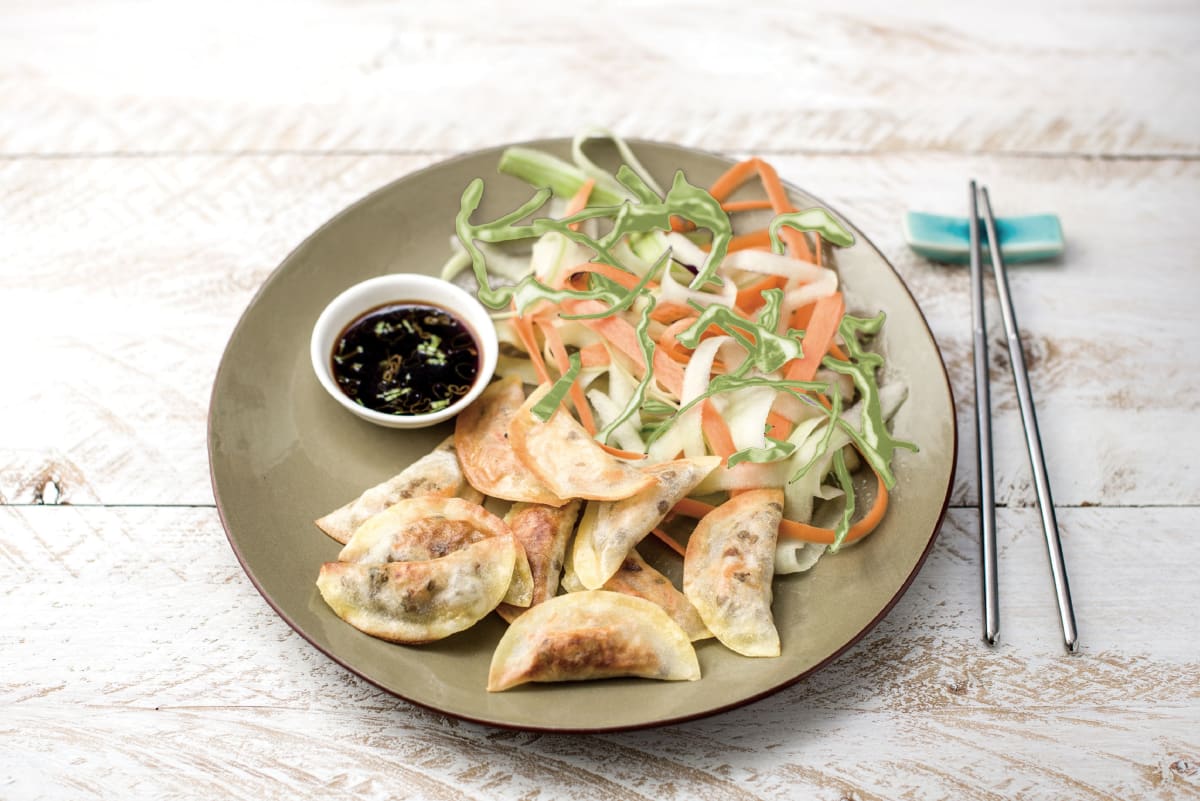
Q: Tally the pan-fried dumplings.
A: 10